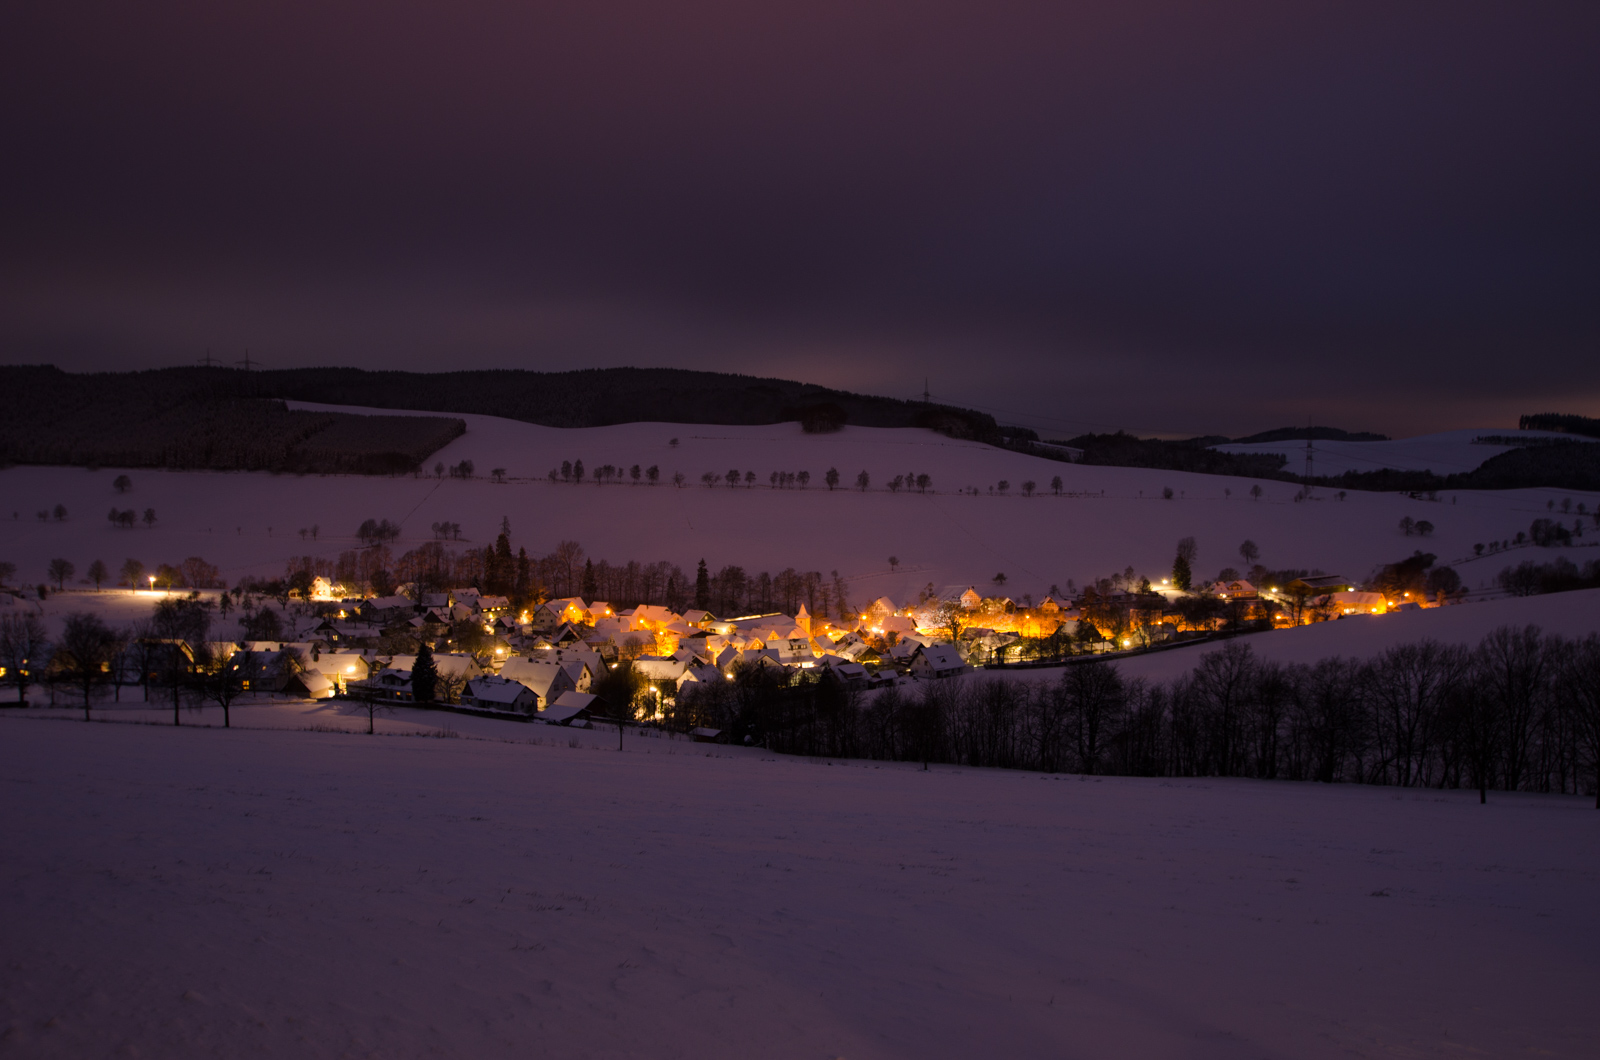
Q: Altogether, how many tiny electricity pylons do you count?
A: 4